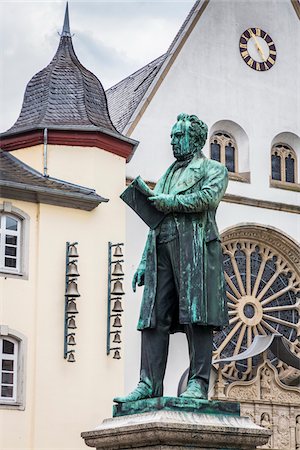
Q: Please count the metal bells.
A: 14